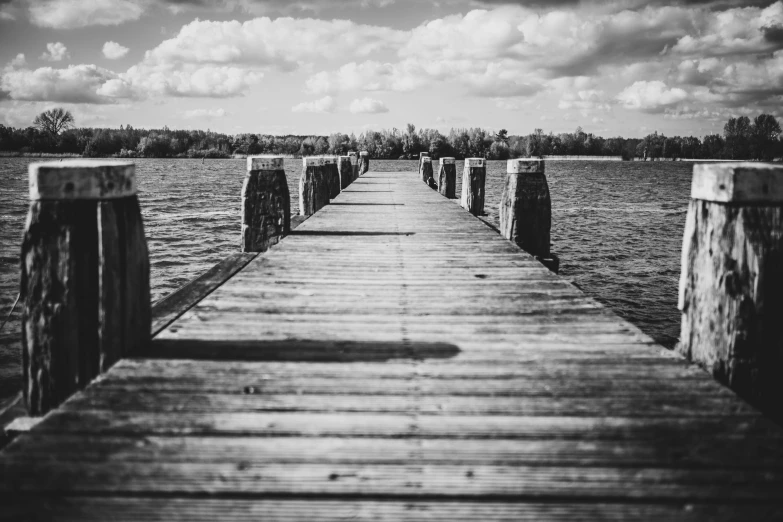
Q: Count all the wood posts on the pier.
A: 13